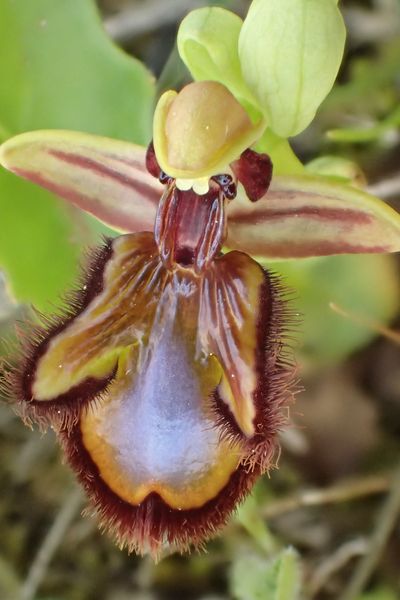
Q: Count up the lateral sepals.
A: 2